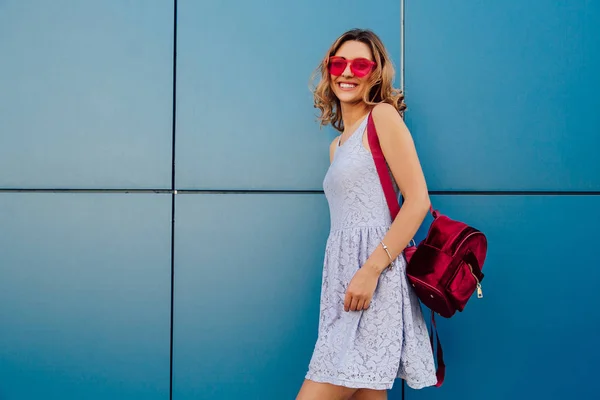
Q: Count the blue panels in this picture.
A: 6